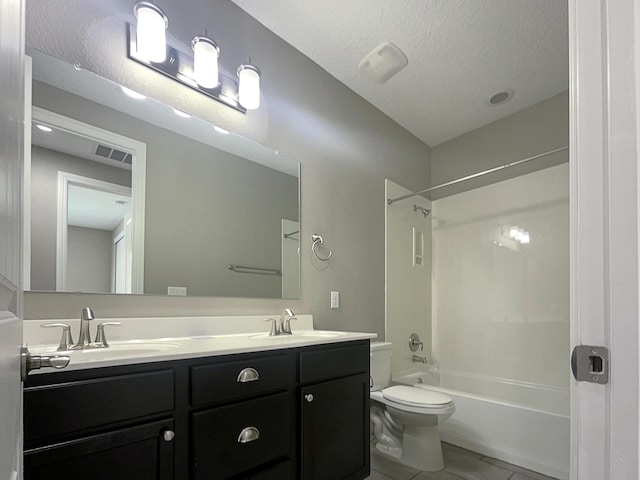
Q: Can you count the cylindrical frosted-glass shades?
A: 3